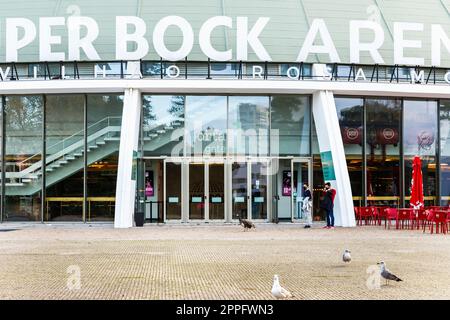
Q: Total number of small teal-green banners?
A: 2